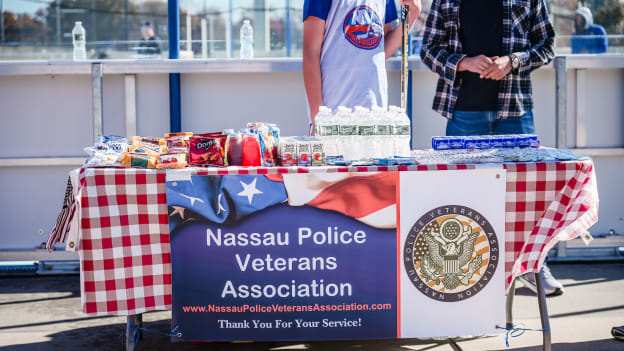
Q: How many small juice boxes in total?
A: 3